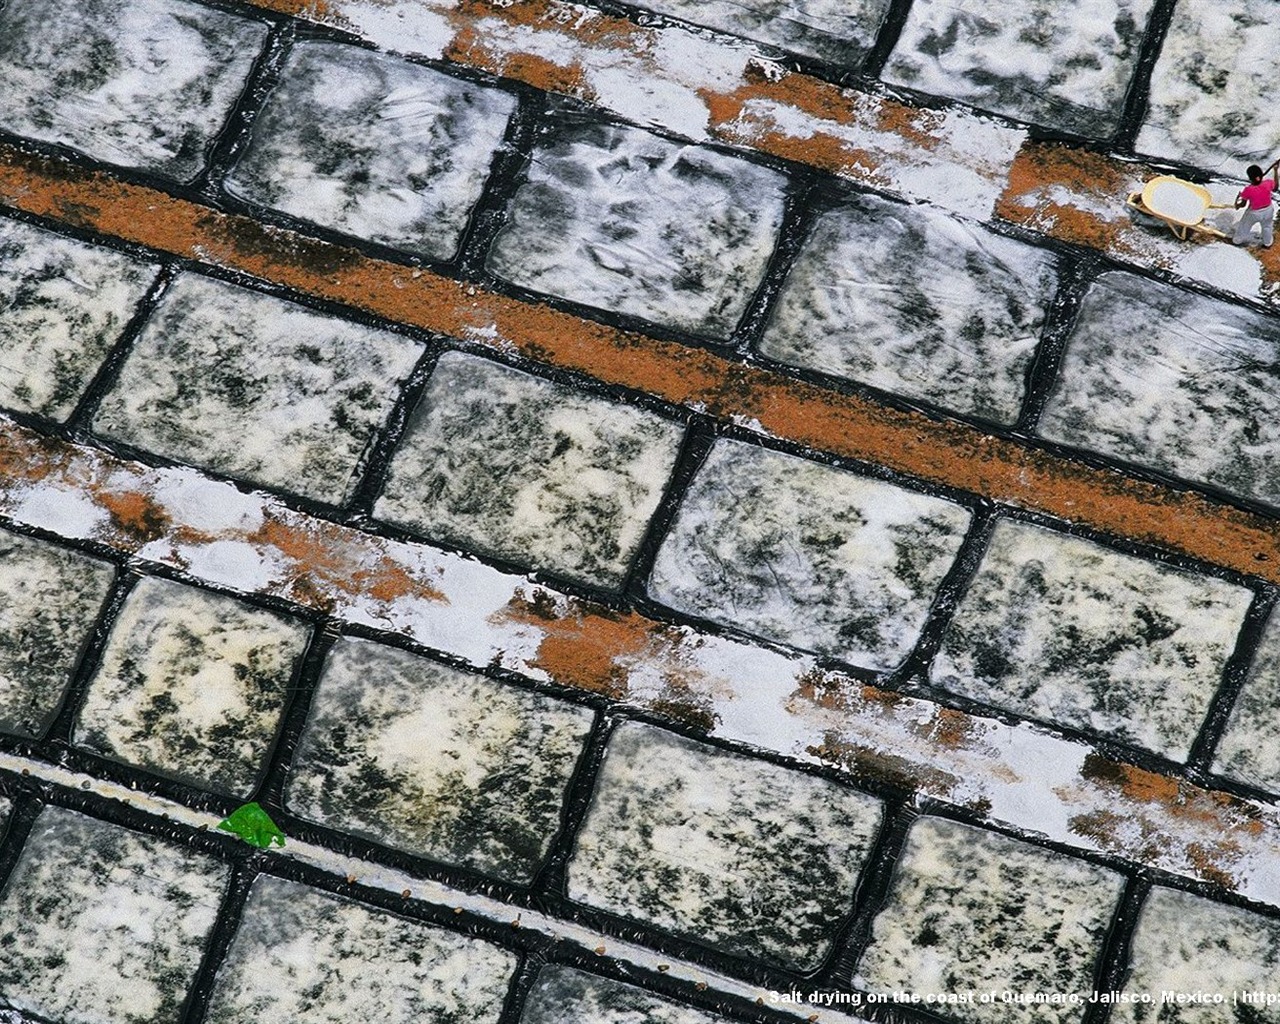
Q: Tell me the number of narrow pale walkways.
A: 1